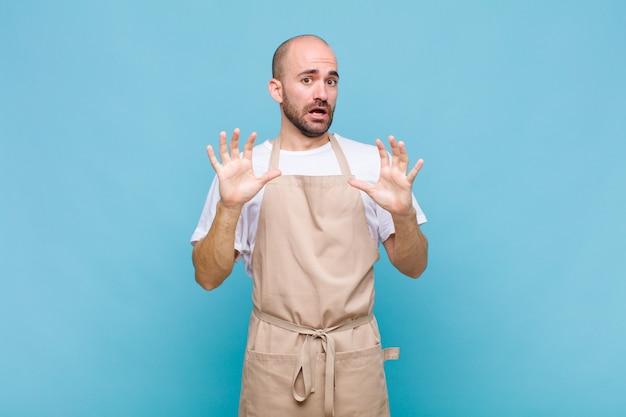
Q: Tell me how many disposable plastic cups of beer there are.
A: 0